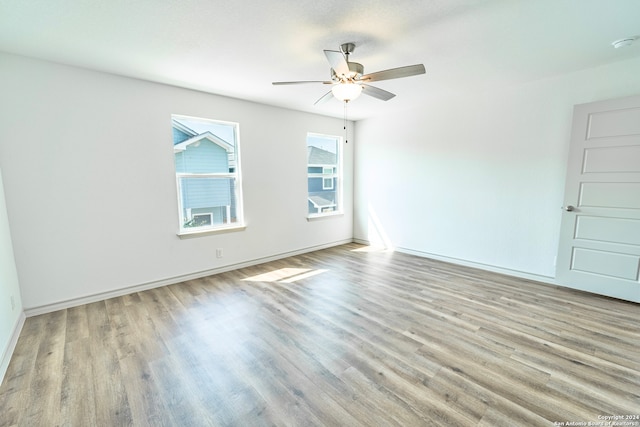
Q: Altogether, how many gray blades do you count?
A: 5